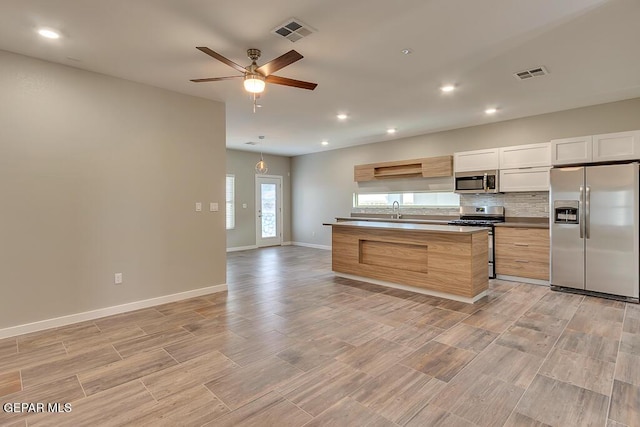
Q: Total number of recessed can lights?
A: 6